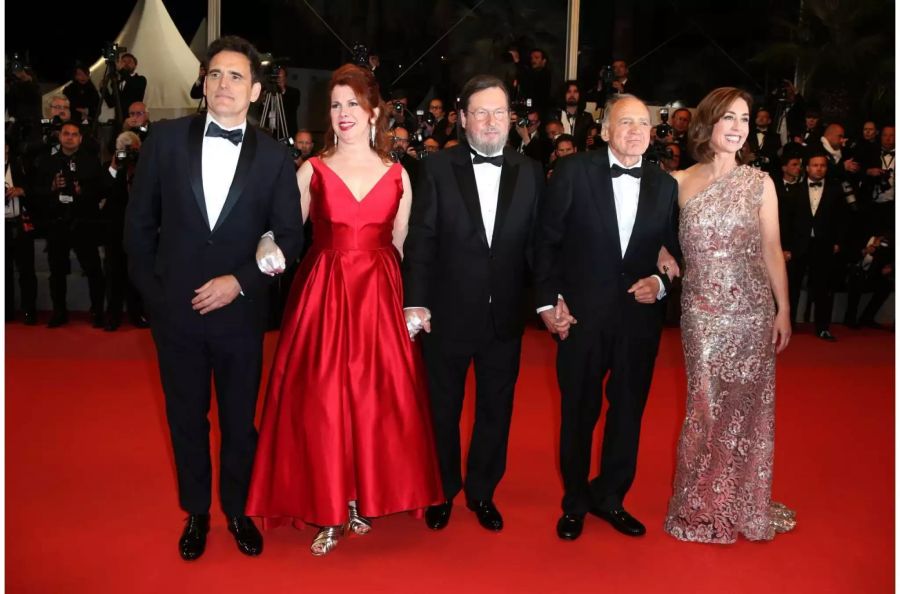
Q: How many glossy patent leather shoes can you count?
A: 6